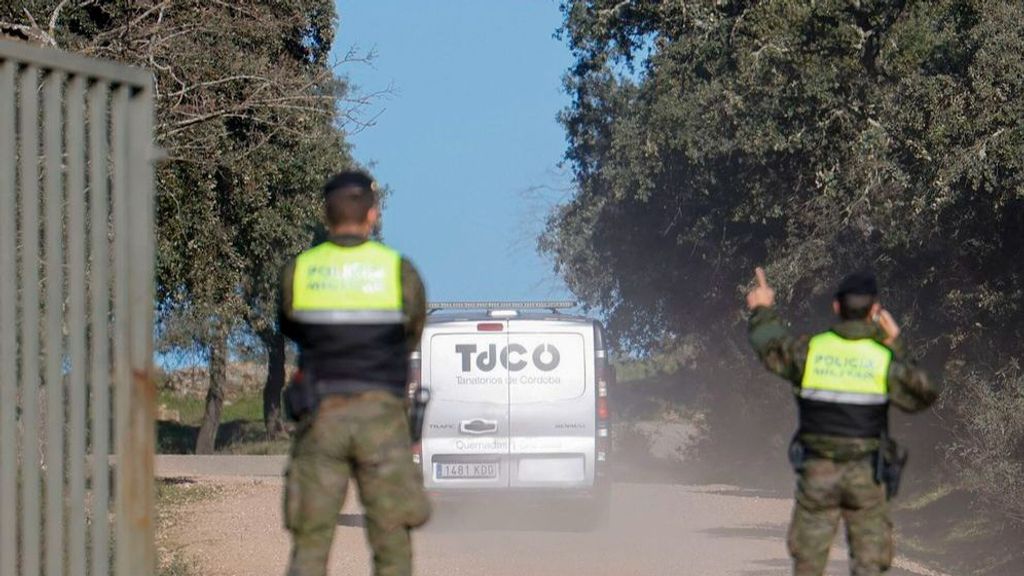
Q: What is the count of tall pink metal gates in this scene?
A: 0